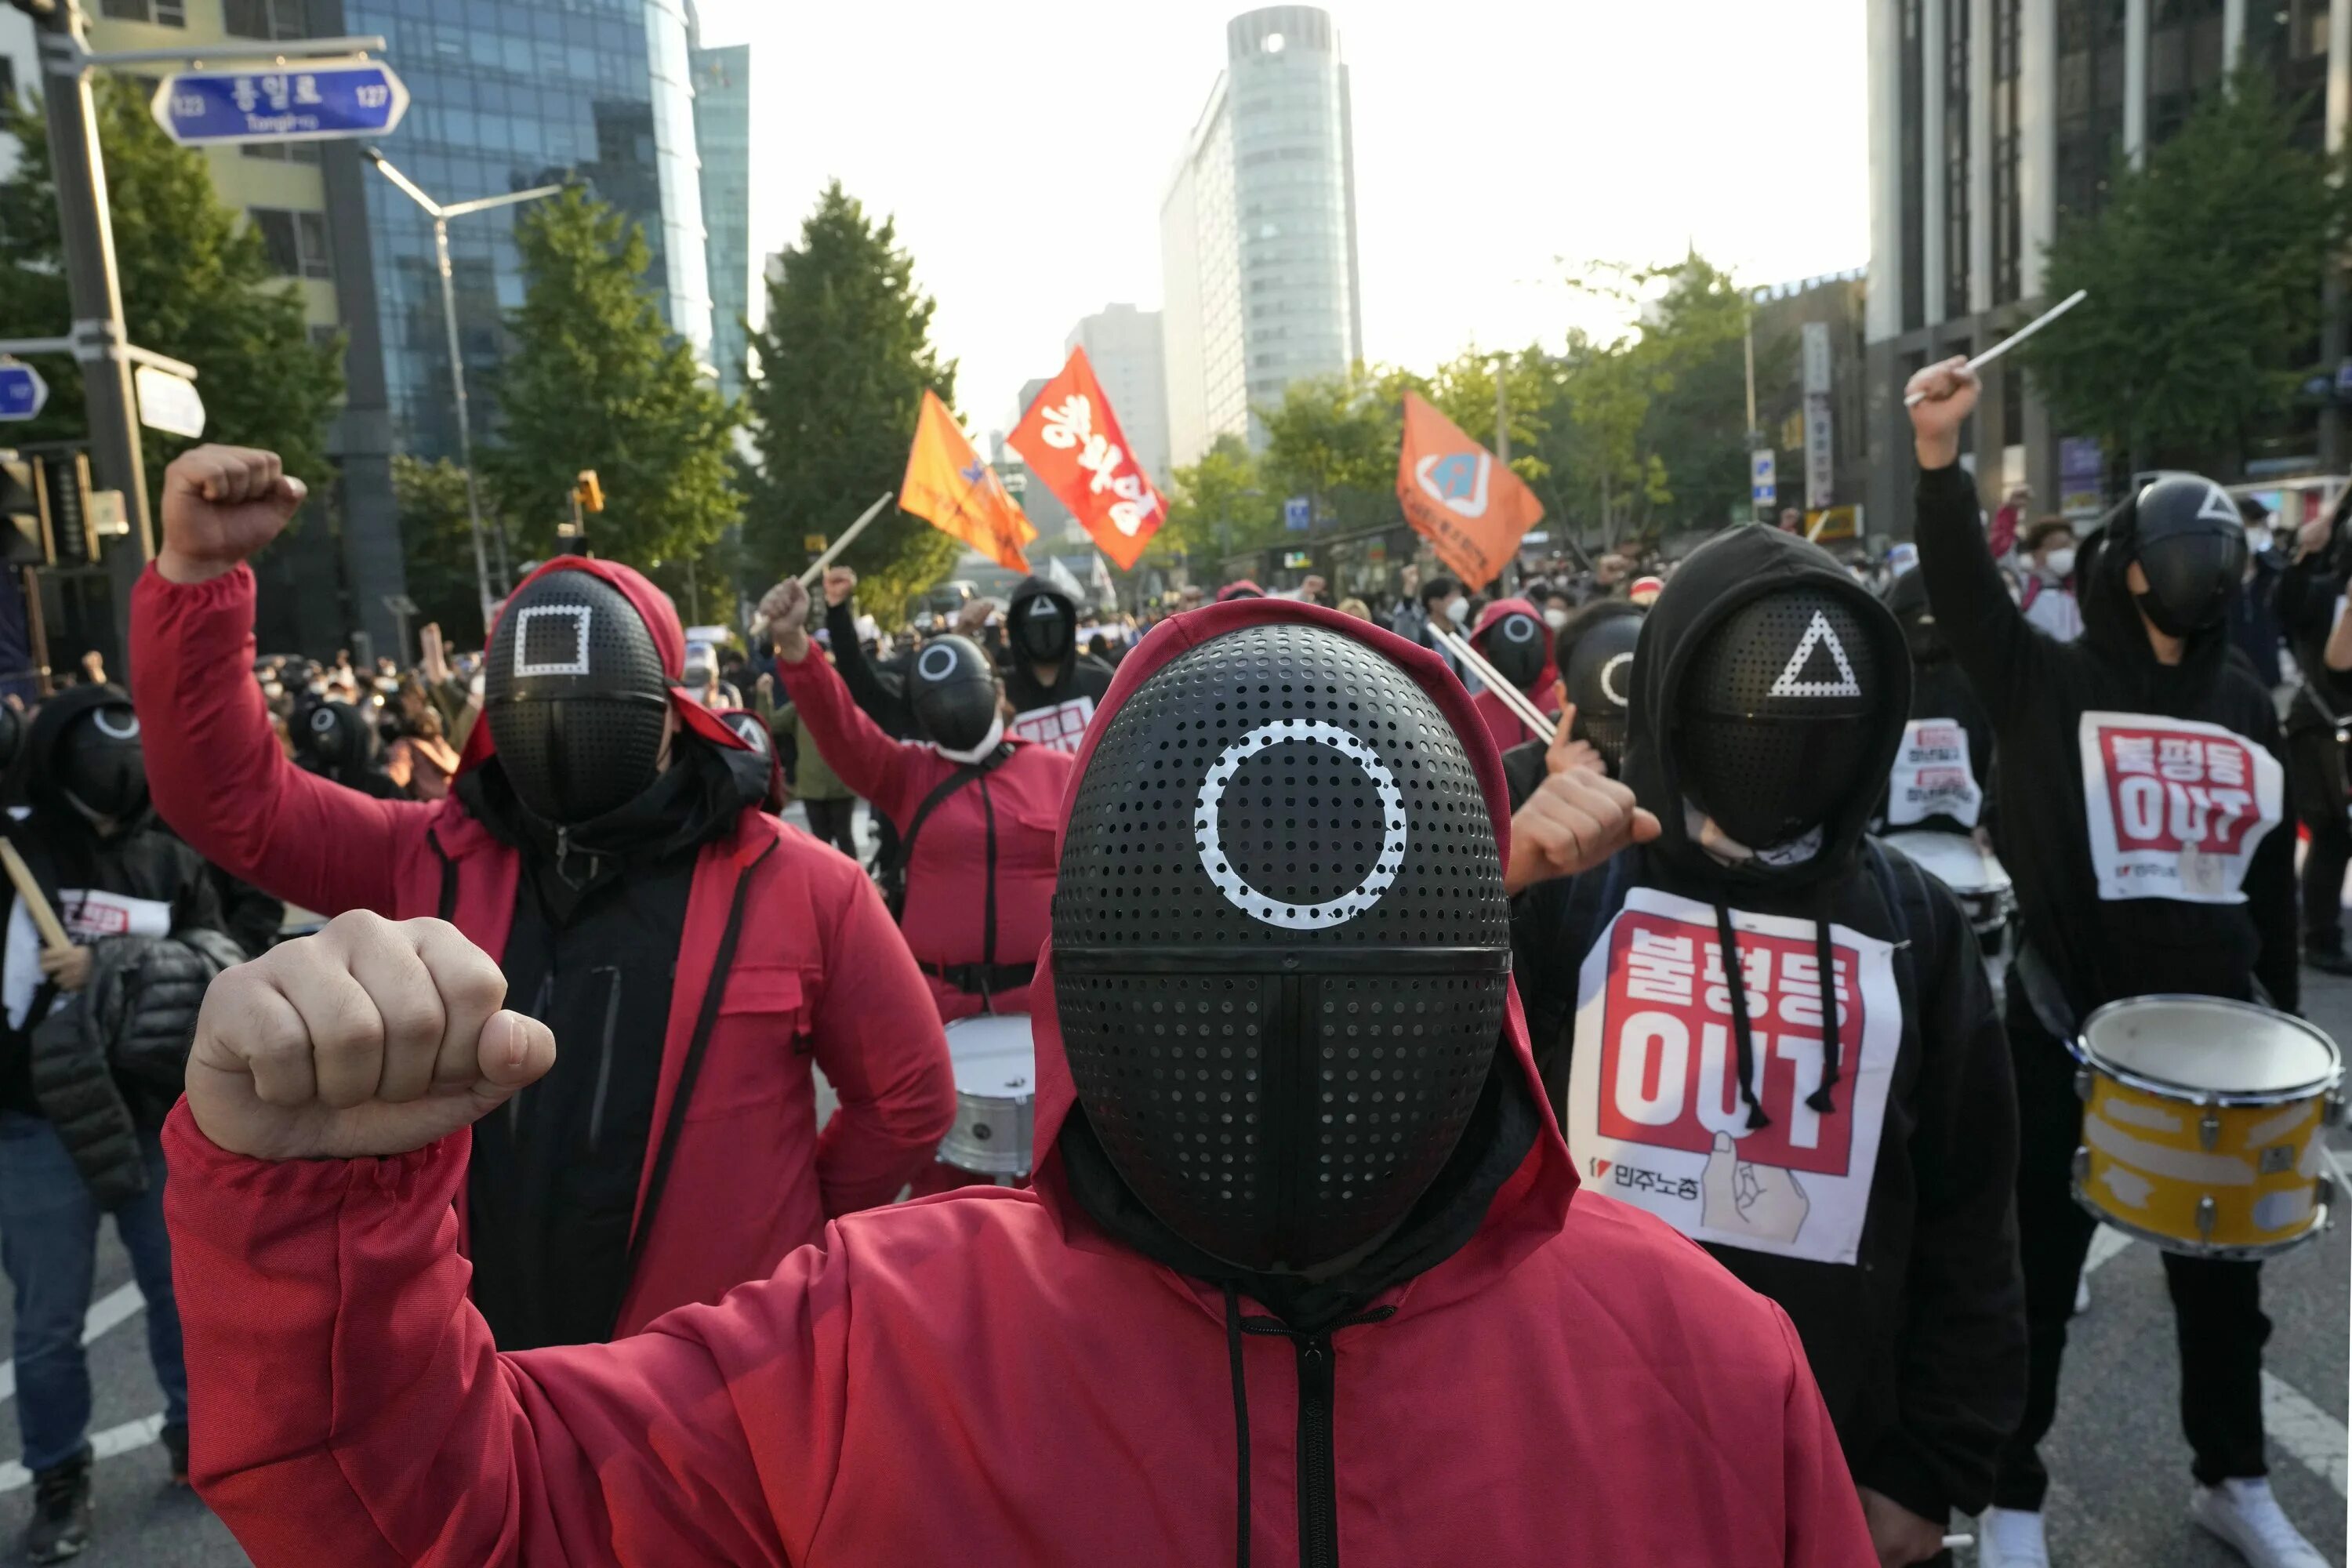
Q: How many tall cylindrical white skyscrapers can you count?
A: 1